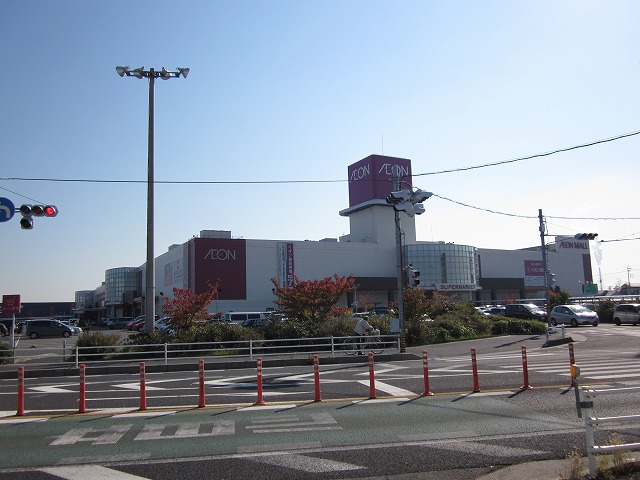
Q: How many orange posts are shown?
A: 11